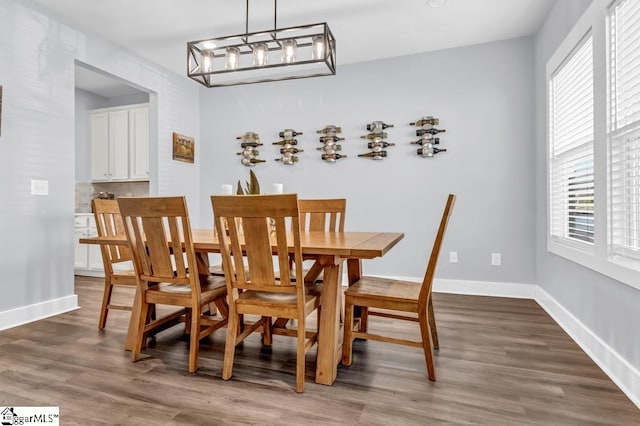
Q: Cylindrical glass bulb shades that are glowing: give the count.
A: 5